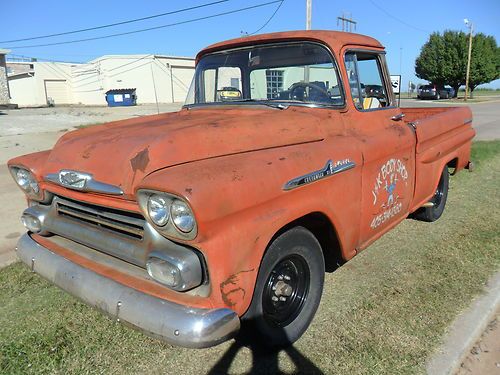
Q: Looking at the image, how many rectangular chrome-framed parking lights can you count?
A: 2